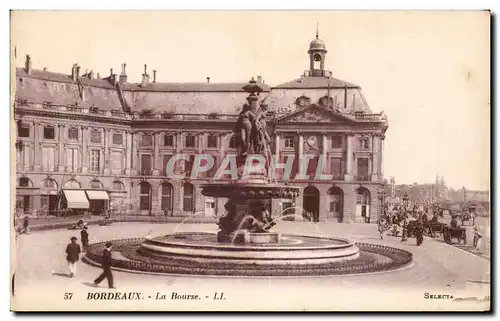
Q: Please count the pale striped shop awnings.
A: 2